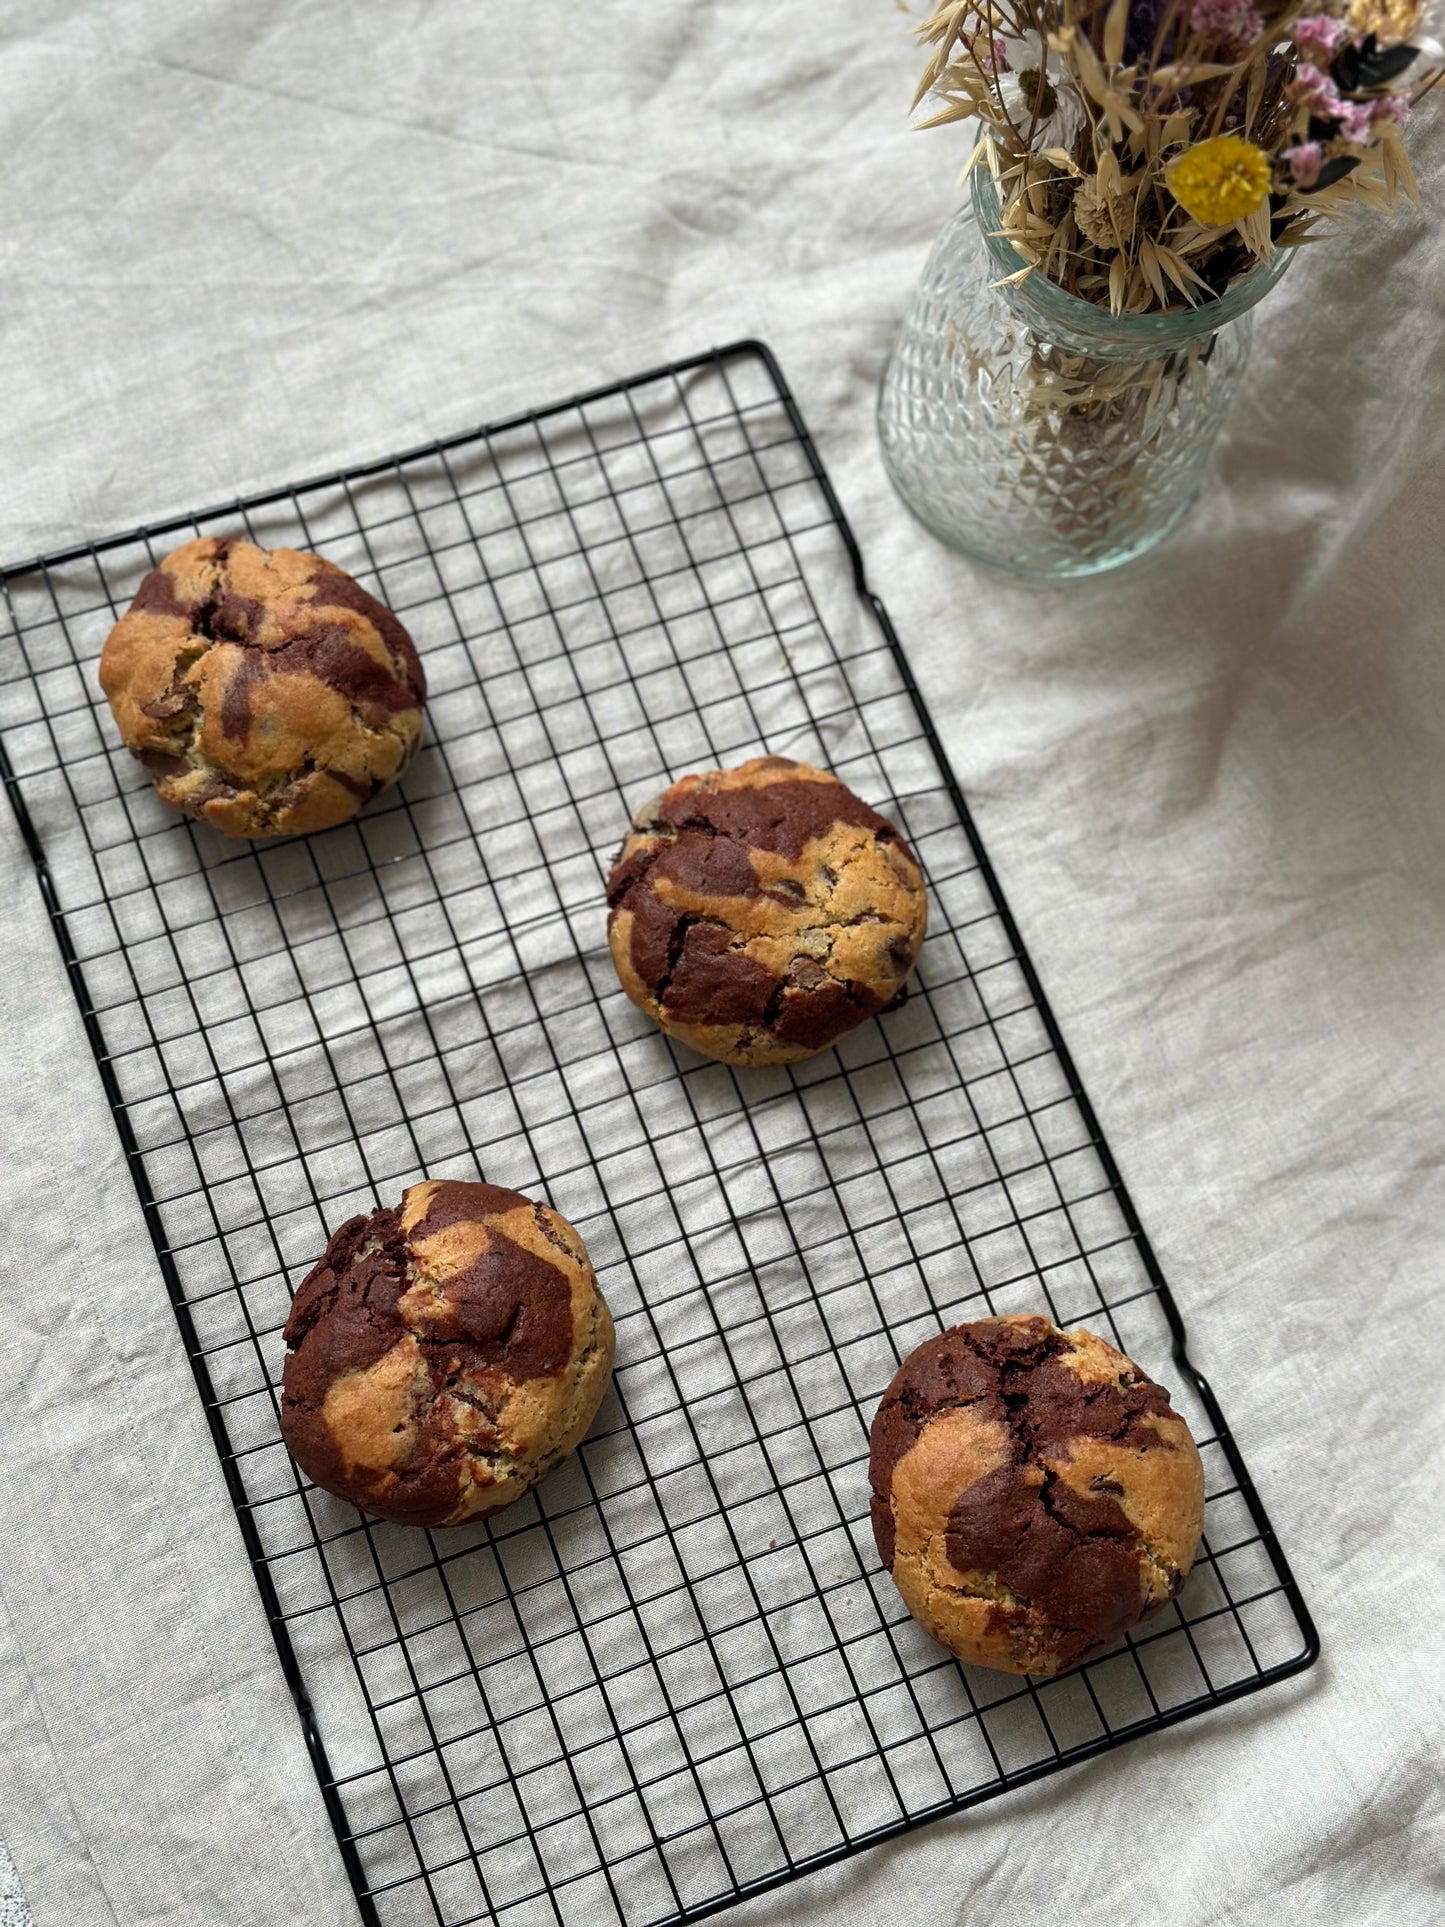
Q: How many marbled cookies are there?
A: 4